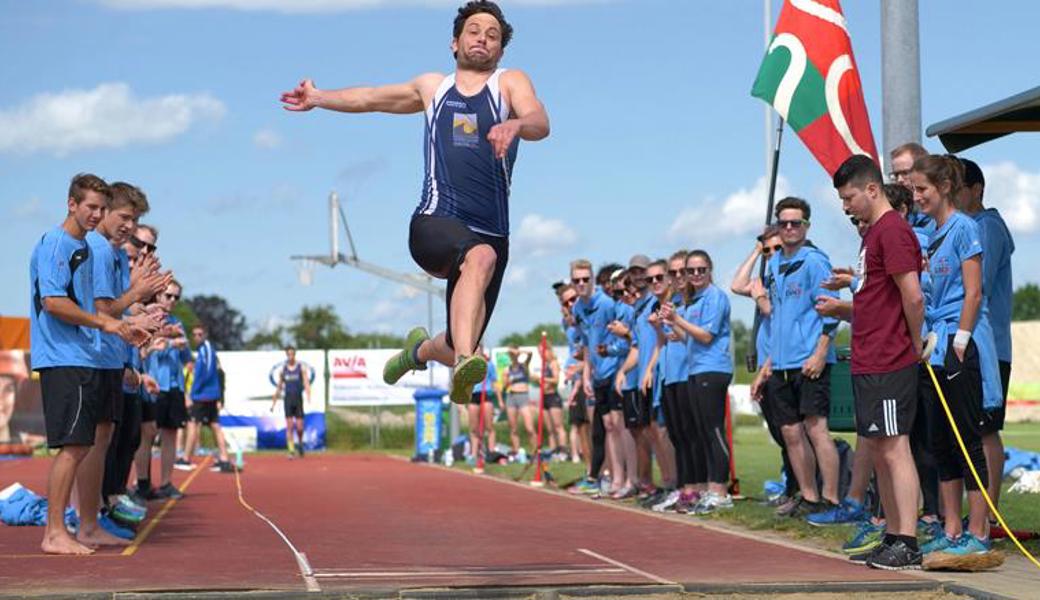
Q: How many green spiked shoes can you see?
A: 2